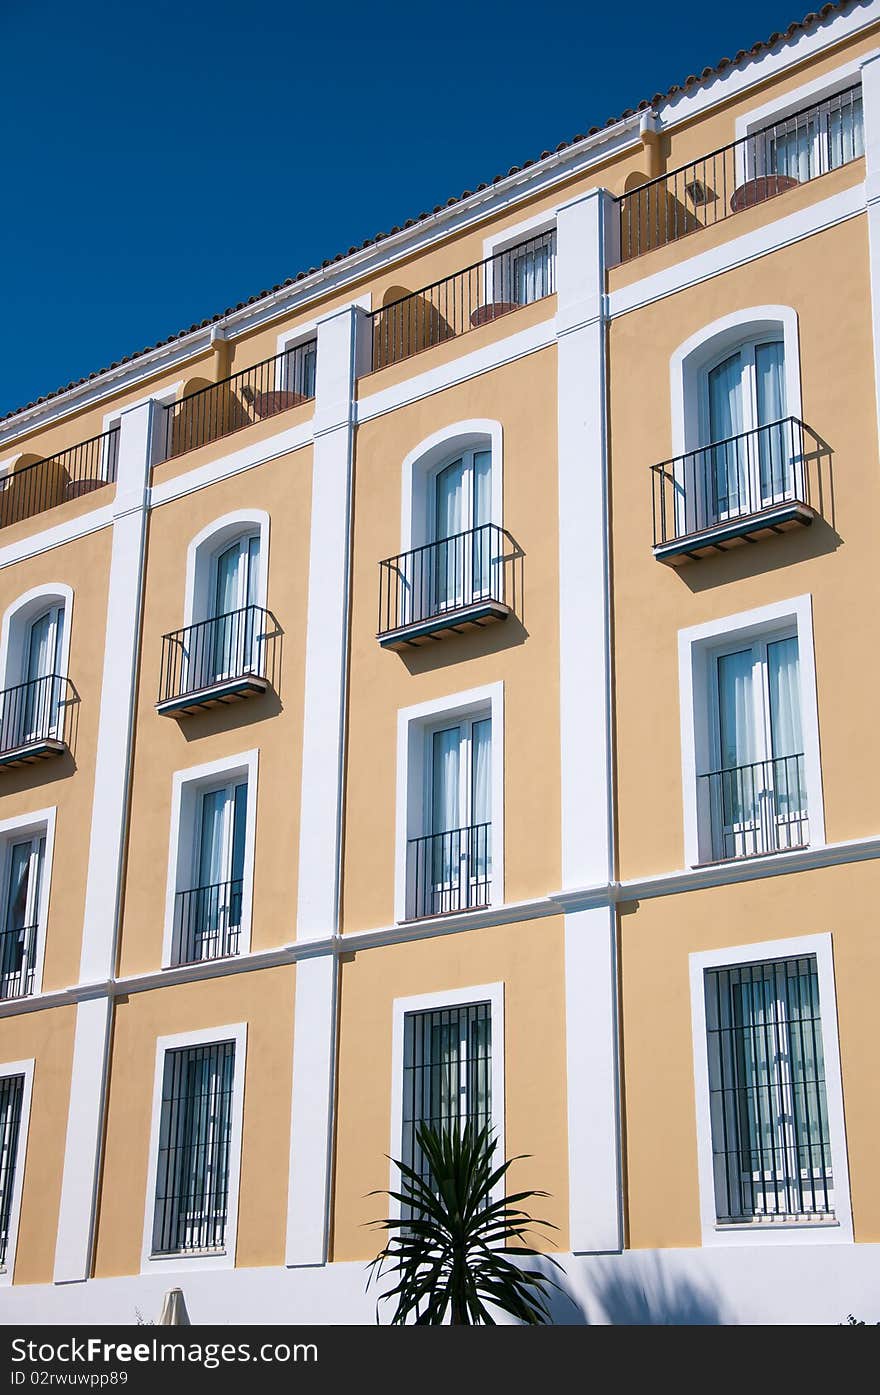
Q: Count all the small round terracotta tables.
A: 4